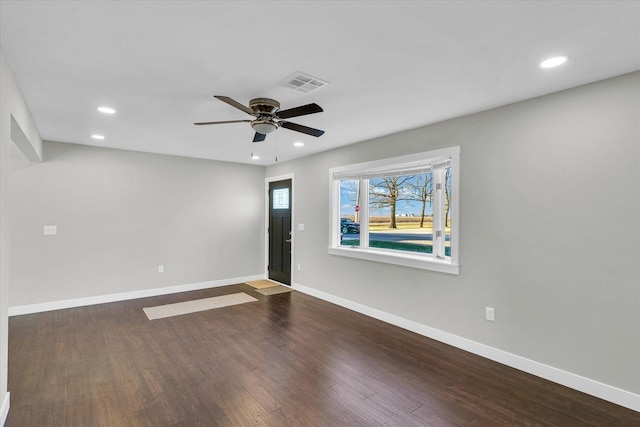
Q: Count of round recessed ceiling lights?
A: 5